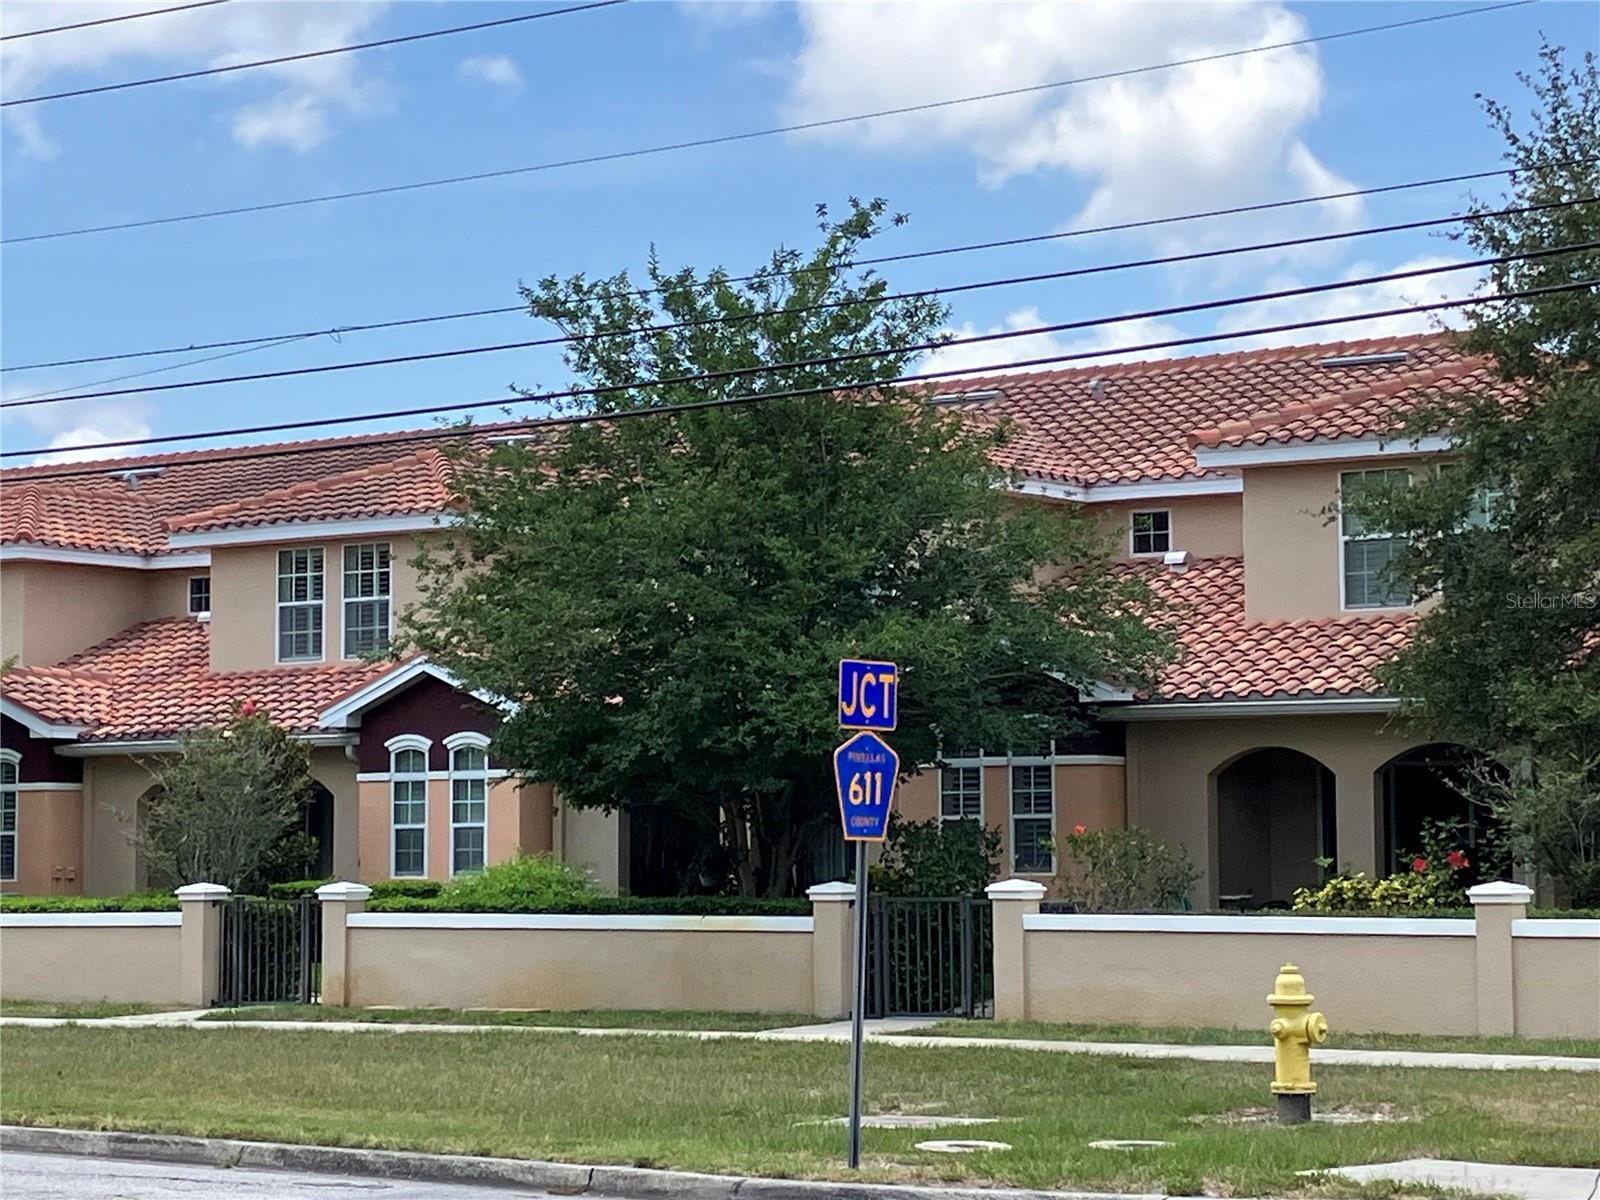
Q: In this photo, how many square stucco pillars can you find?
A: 5